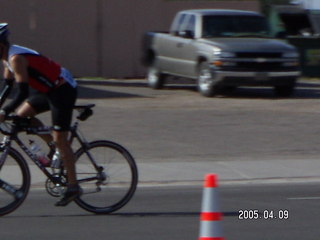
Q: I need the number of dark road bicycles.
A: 1